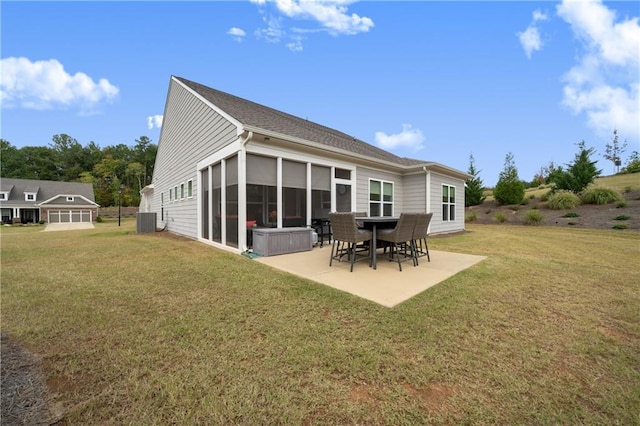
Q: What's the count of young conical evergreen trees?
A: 3